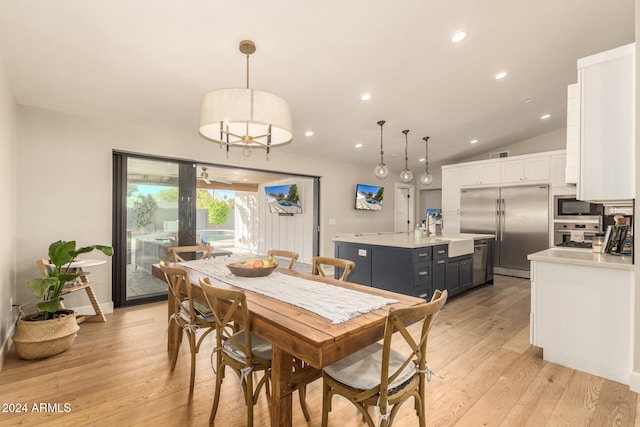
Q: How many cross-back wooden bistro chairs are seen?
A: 6